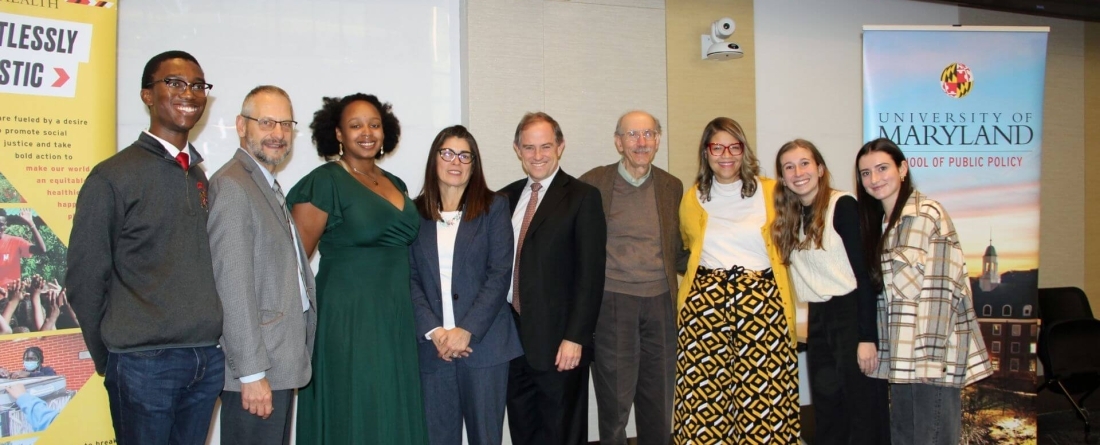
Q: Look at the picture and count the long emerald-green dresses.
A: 1